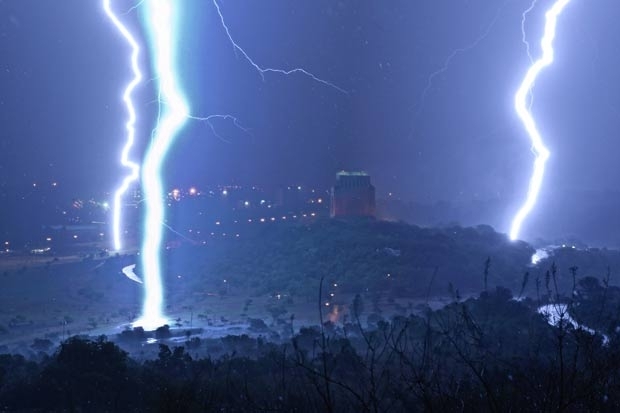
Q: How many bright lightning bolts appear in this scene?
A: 3